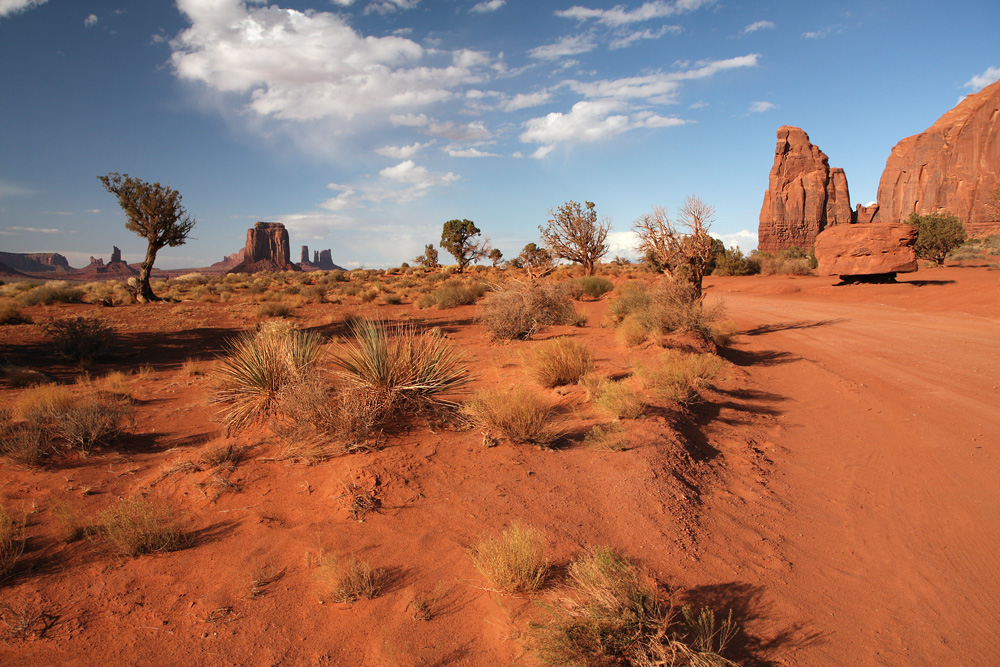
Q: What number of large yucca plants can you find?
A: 2